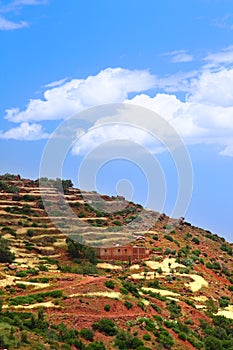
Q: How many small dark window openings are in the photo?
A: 3